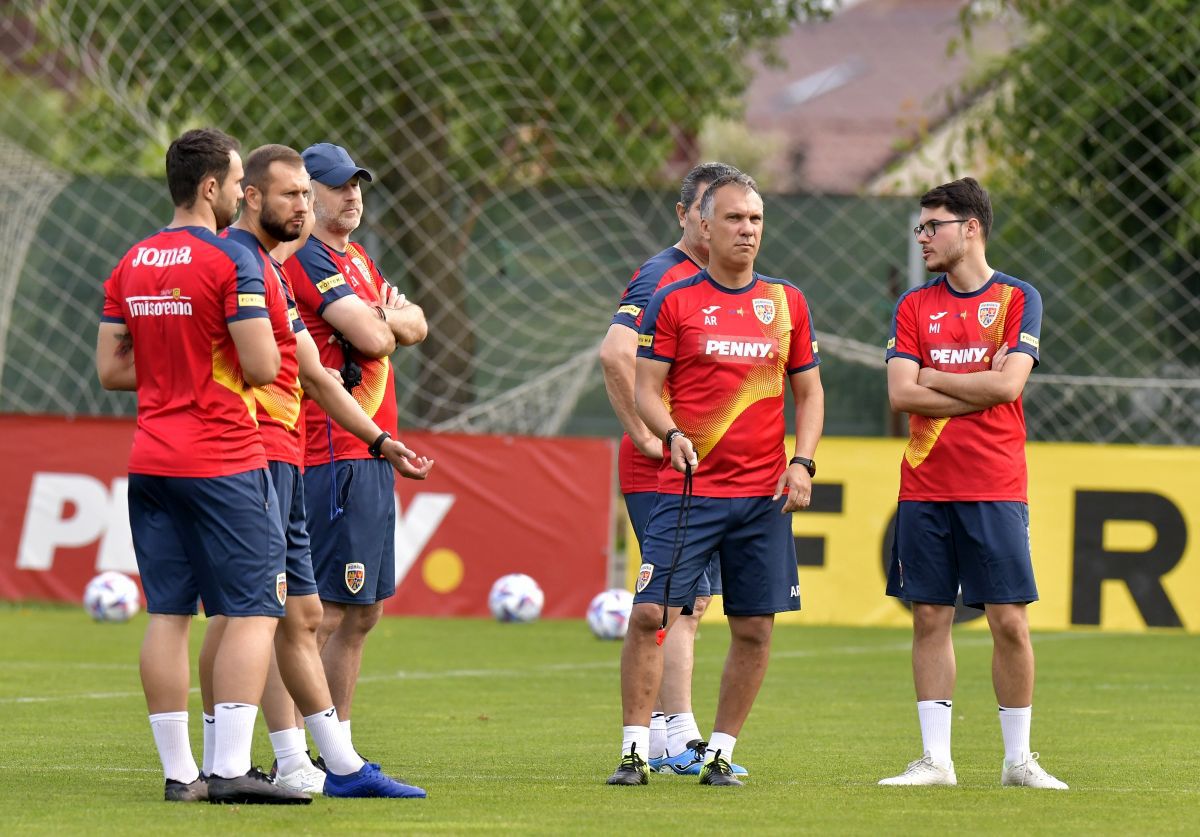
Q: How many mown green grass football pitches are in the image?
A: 1